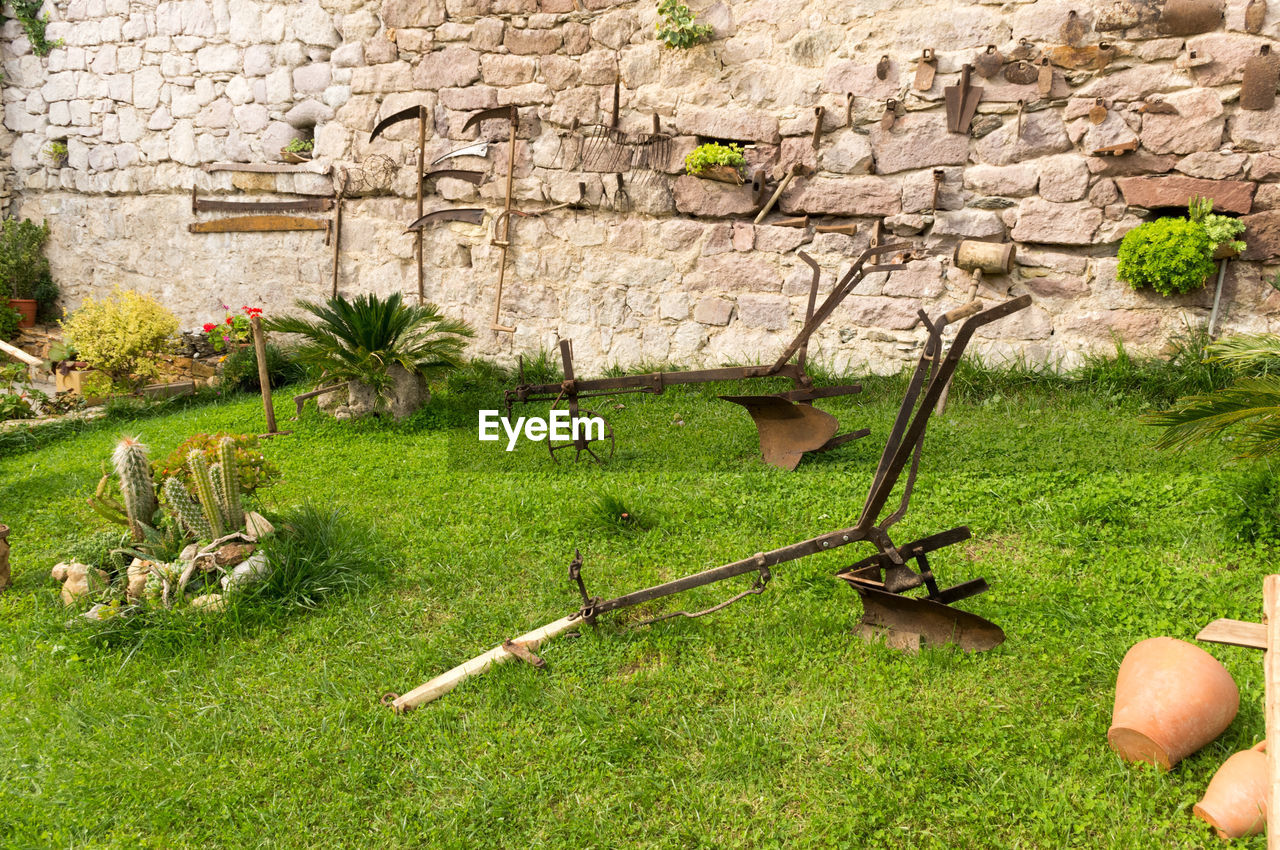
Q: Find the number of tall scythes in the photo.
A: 2